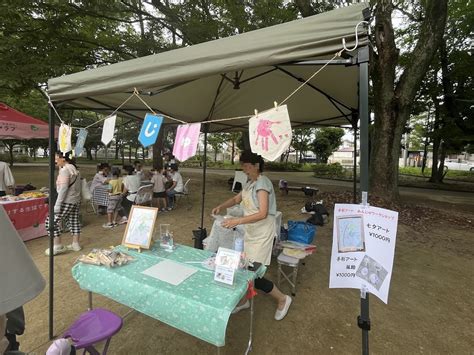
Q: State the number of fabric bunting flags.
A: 6